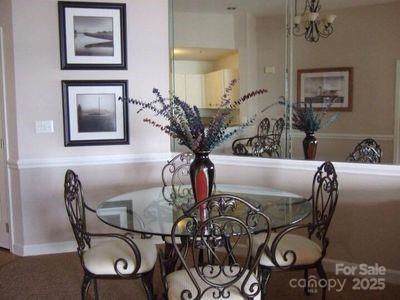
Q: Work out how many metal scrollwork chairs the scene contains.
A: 4